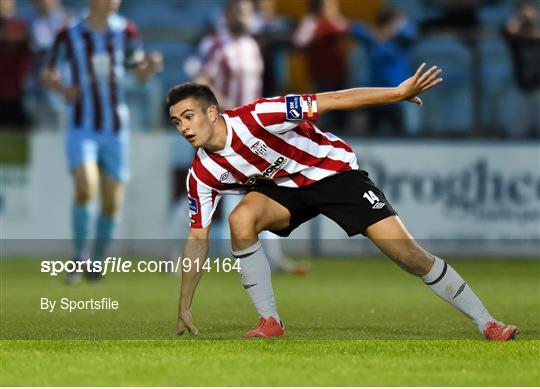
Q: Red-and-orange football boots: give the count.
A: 2